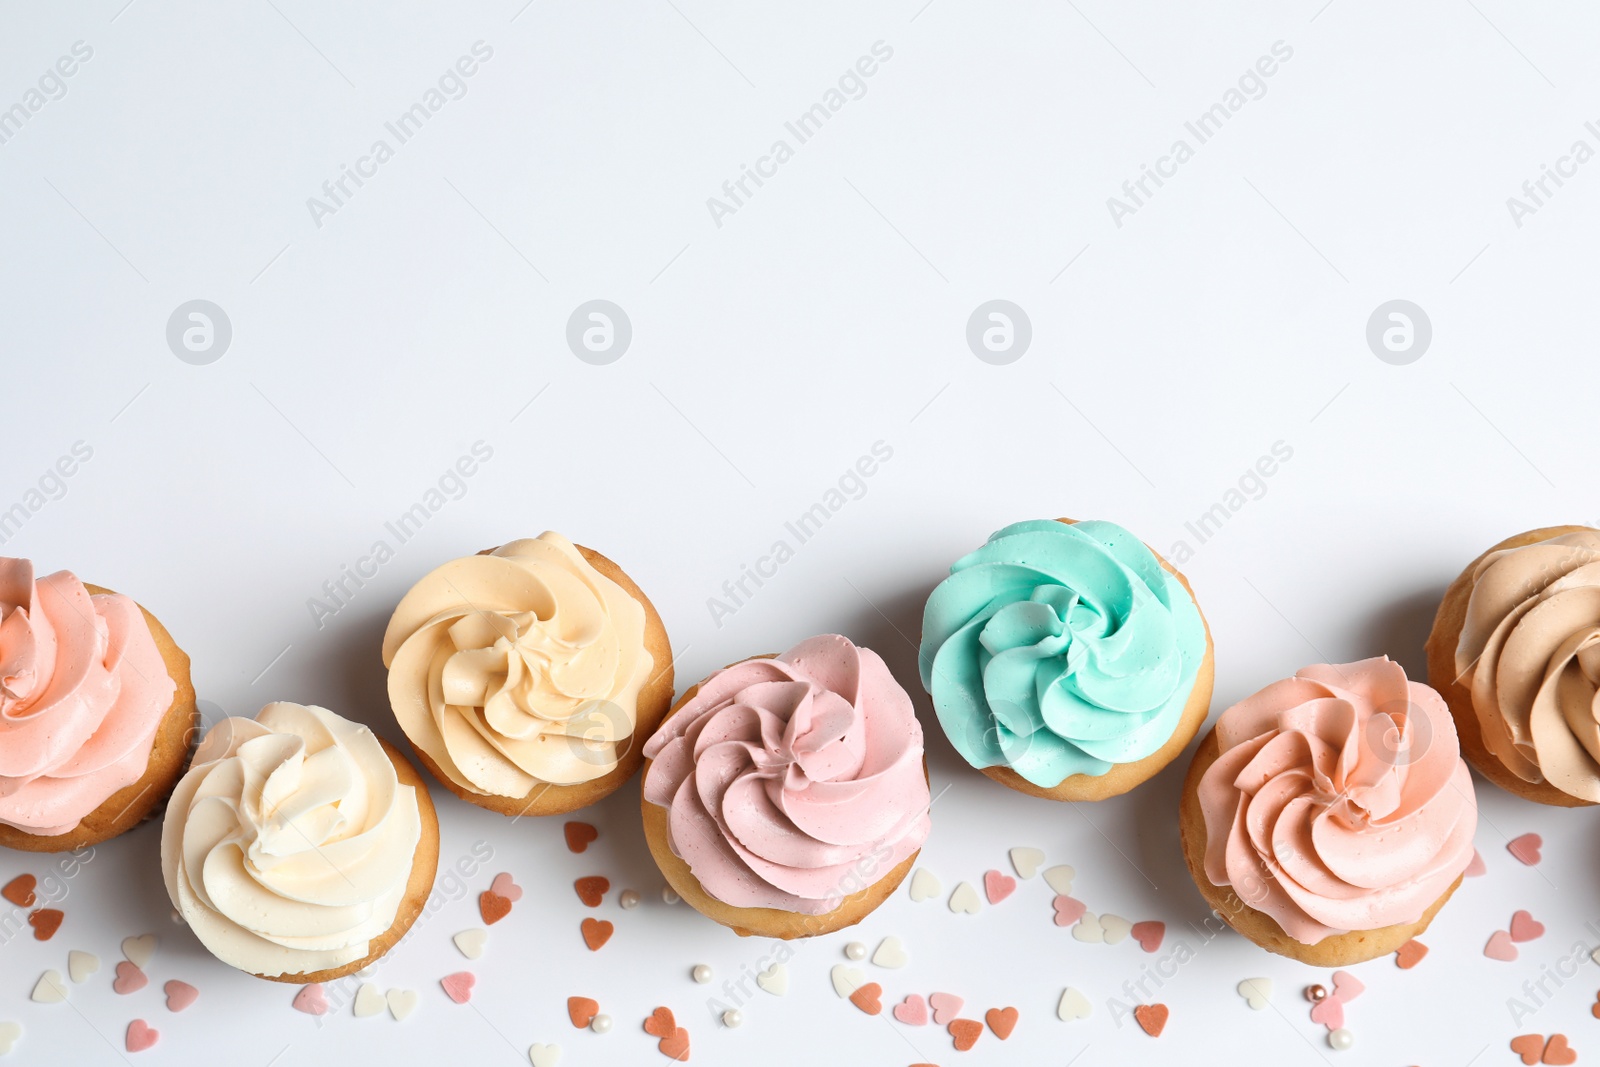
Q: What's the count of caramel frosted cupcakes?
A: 1